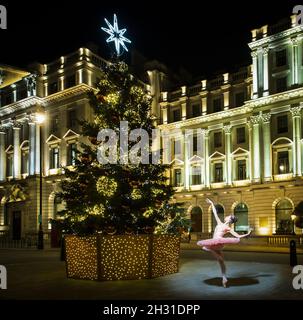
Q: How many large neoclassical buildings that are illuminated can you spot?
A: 2